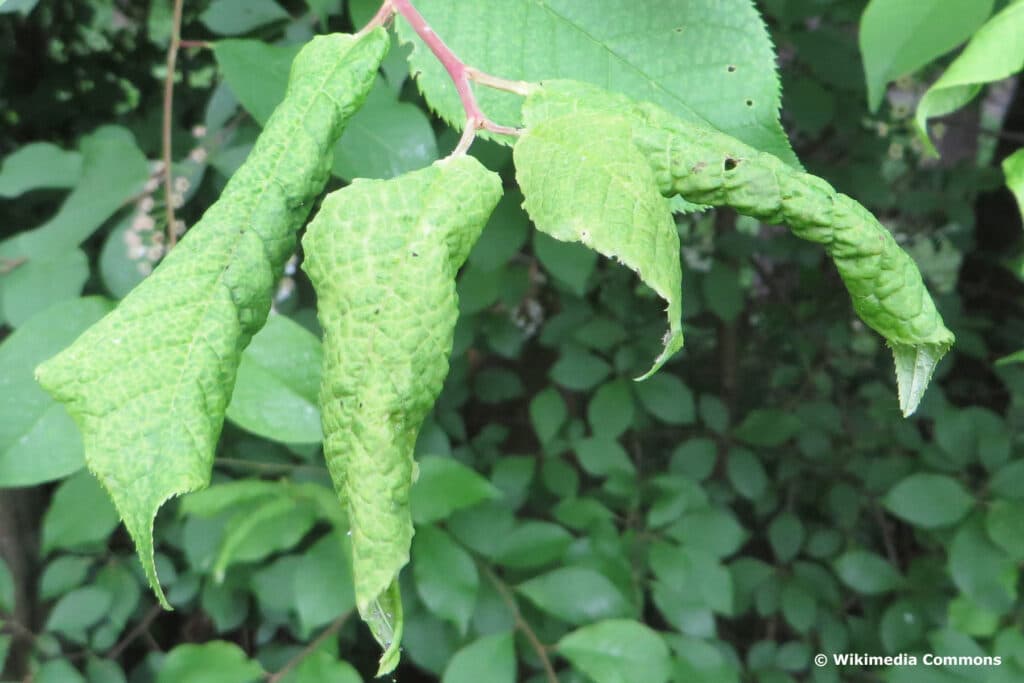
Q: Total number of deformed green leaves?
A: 4